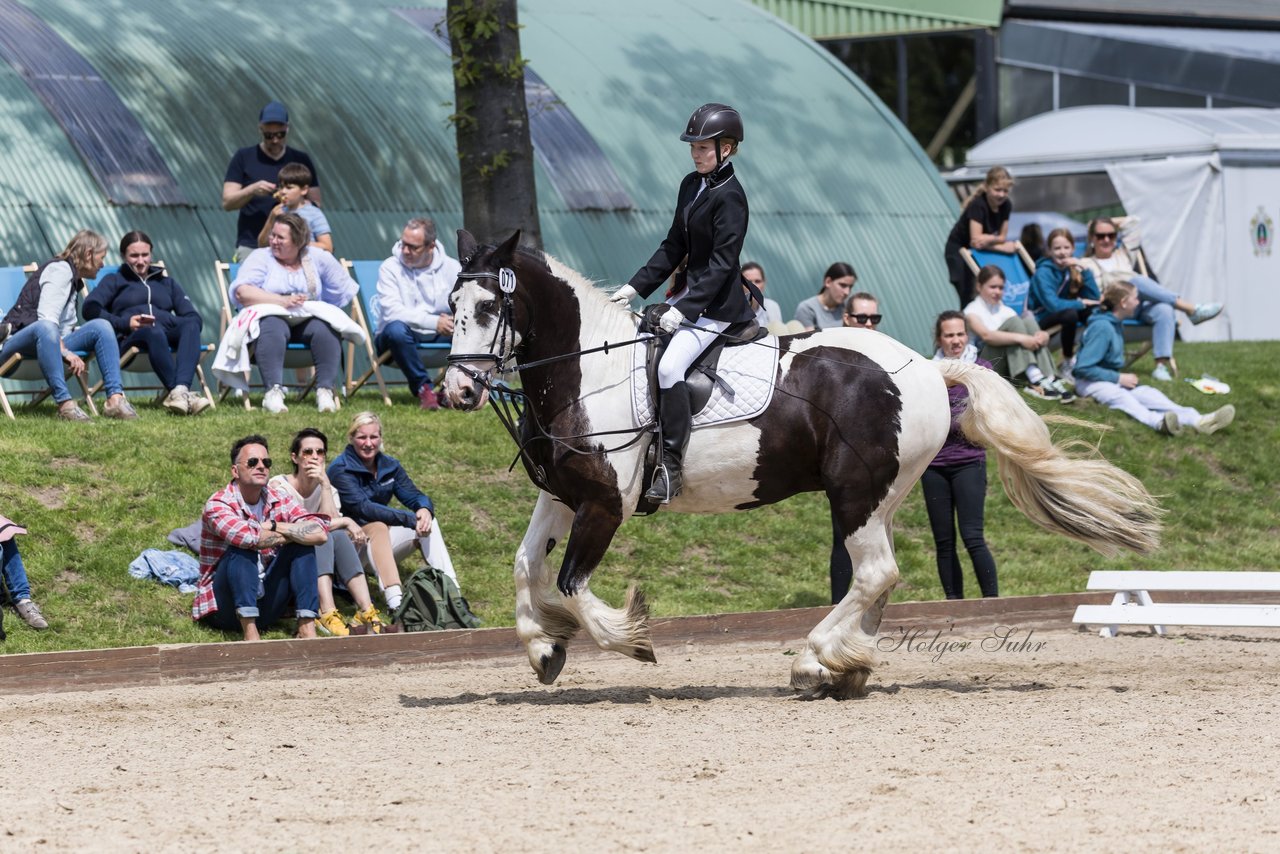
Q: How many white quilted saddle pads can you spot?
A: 1